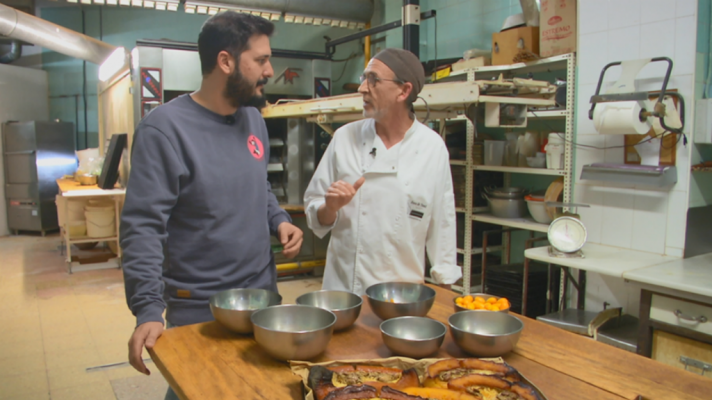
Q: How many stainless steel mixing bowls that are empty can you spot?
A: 6